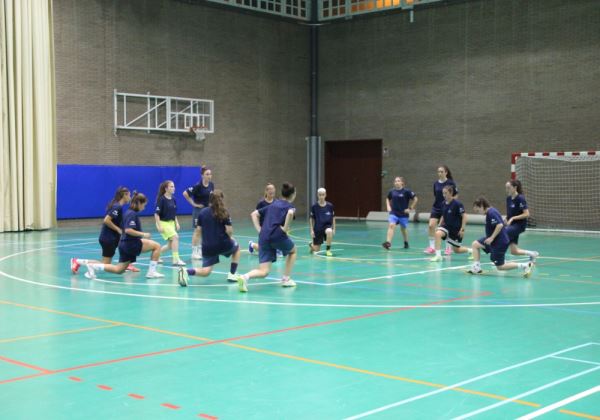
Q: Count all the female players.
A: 13